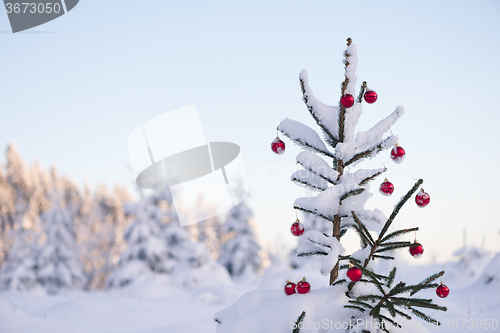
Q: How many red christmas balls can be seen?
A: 12